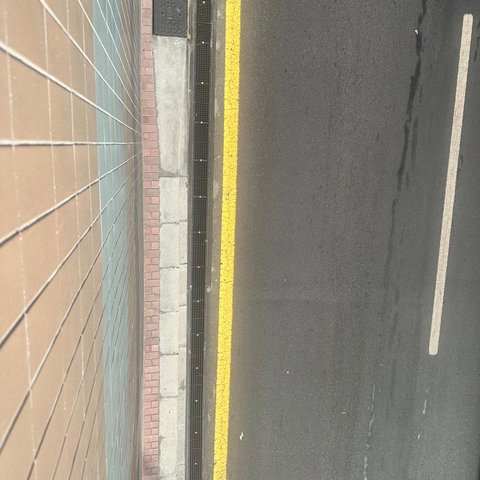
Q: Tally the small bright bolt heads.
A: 14